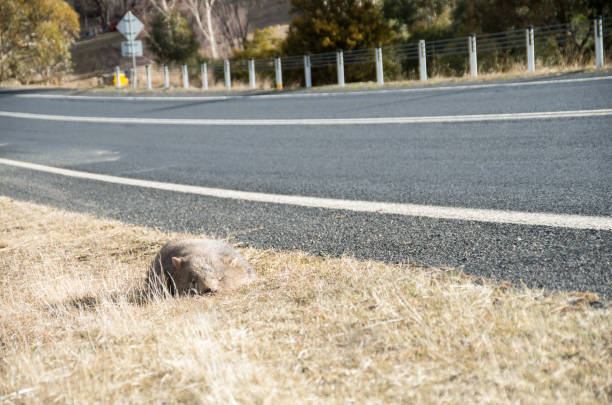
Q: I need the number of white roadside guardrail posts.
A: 15